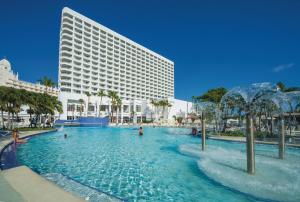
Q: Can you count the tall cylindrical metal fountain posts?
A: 3